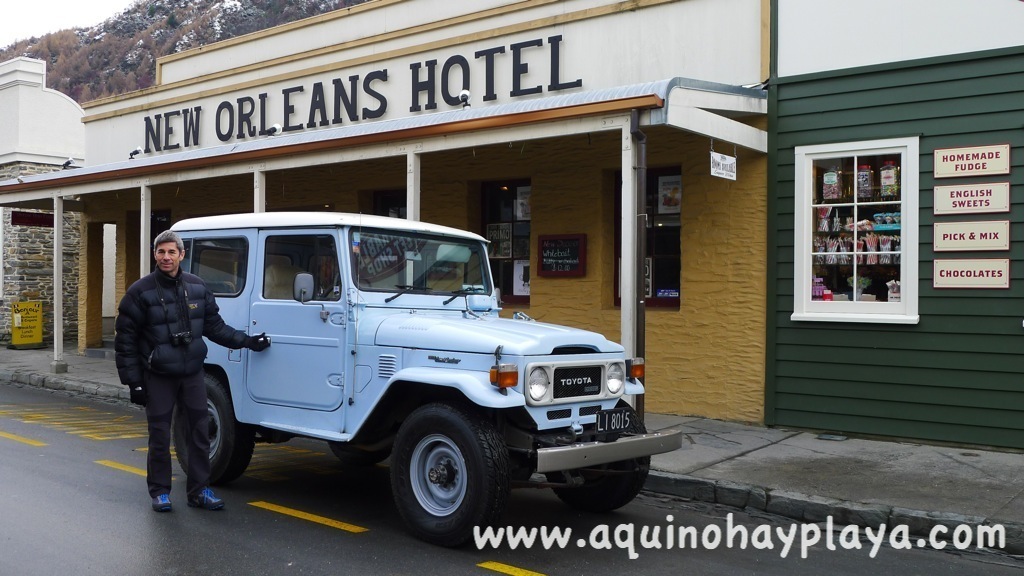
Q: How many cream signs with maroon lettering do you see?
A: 4